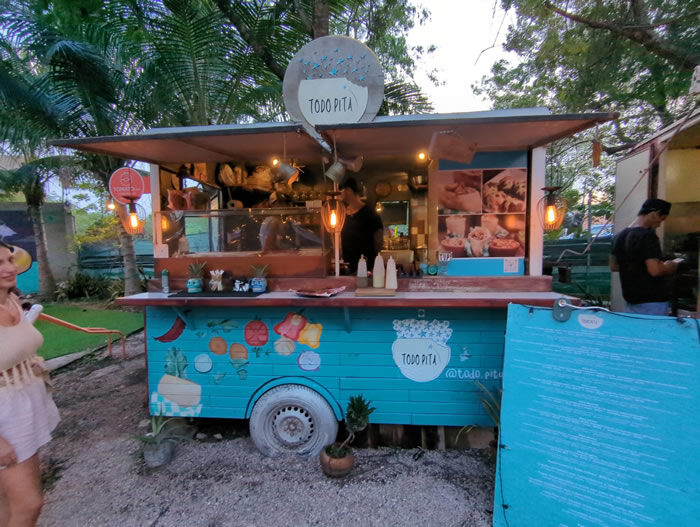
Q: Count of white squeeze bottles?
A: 3